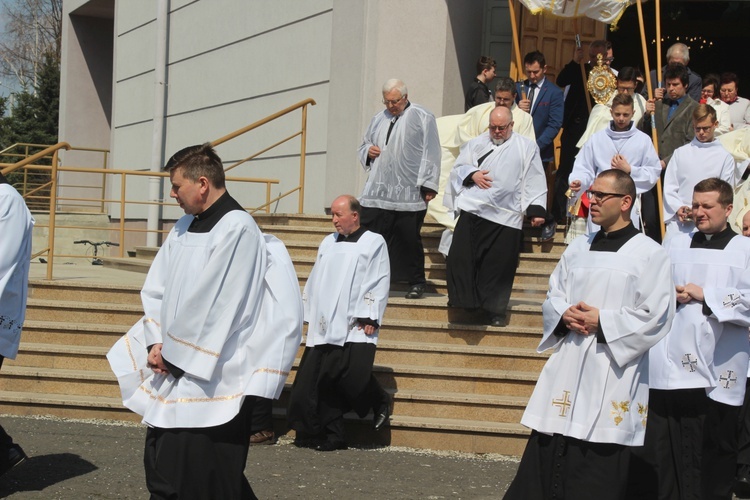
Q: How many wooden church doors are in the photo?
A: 1